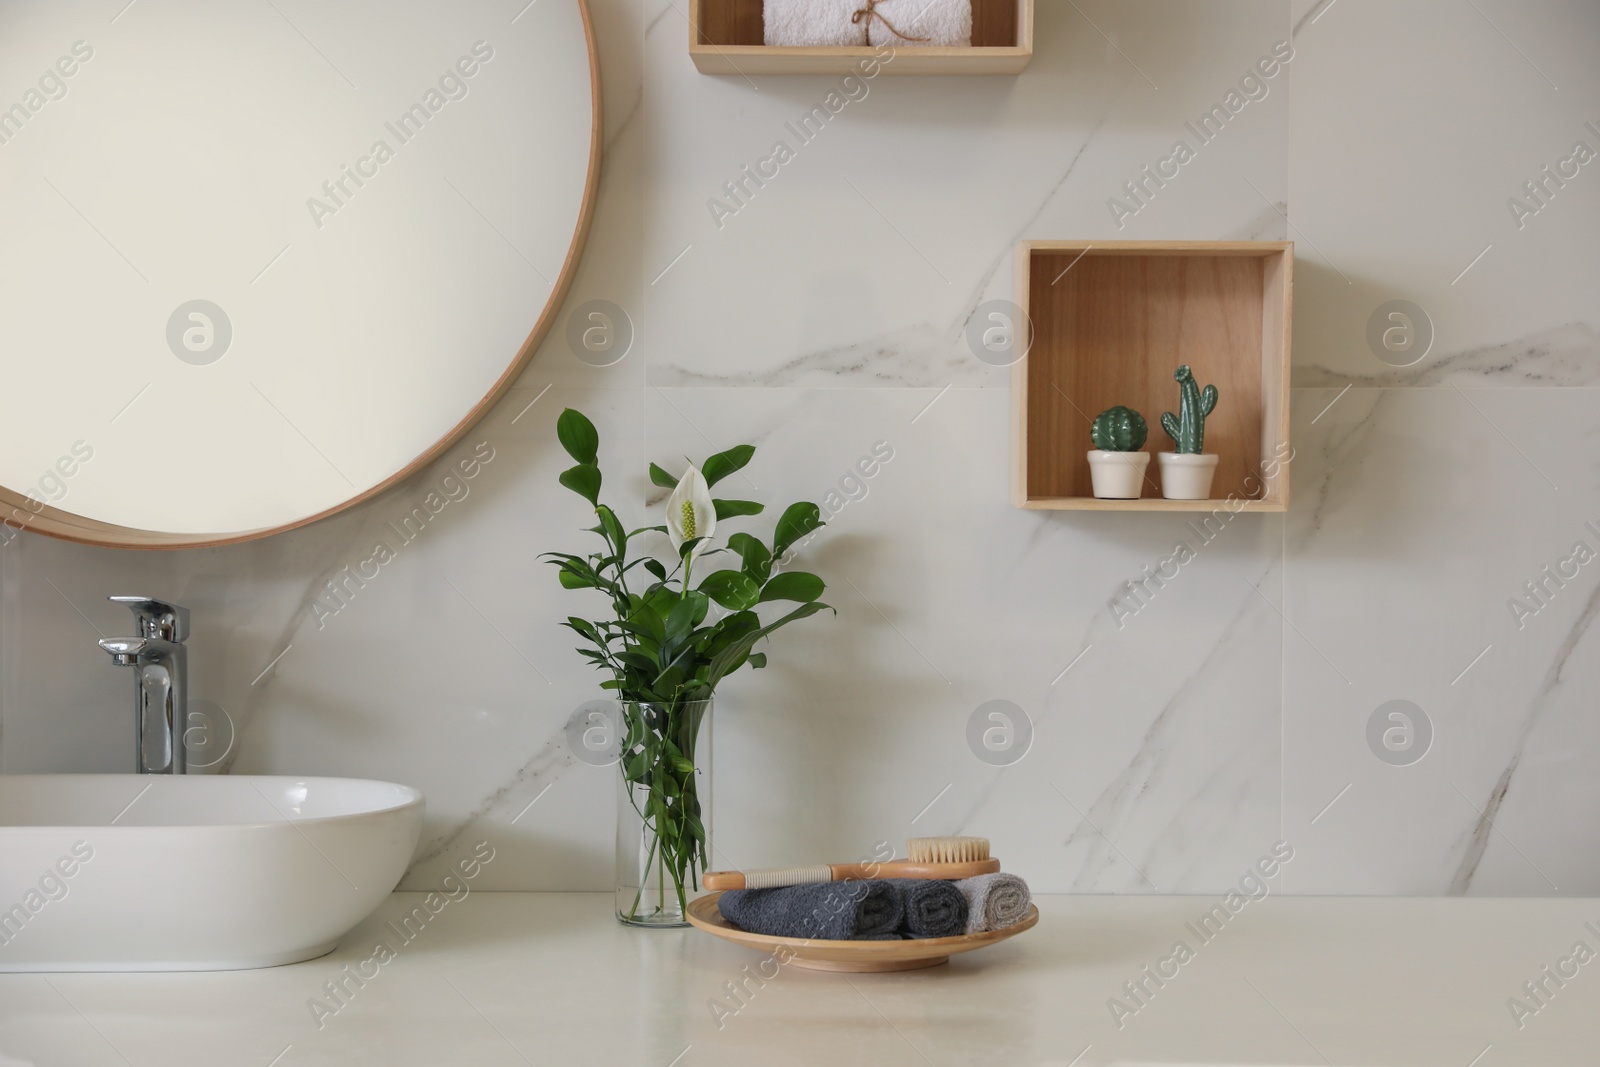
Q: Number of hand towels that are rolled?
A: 3